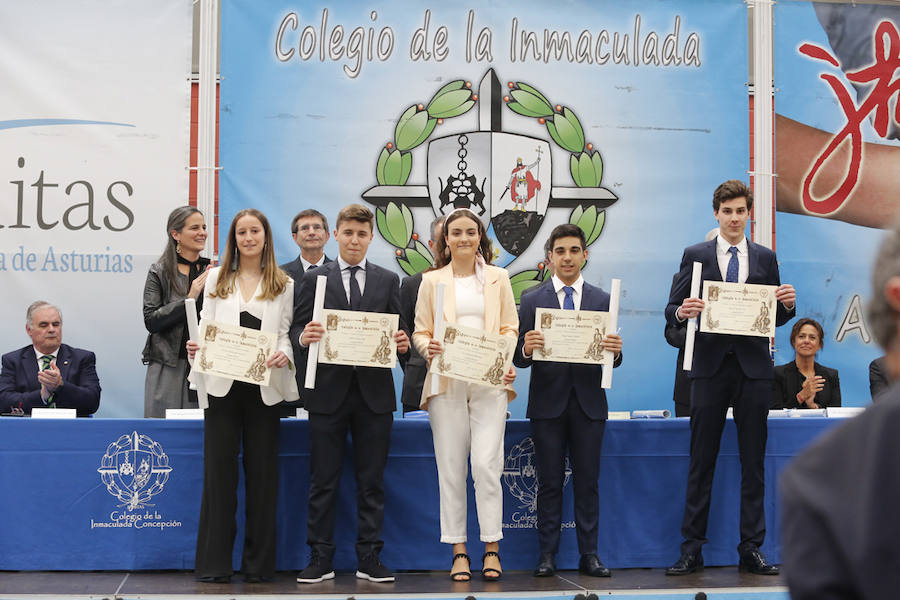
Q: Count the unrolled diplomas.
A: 5